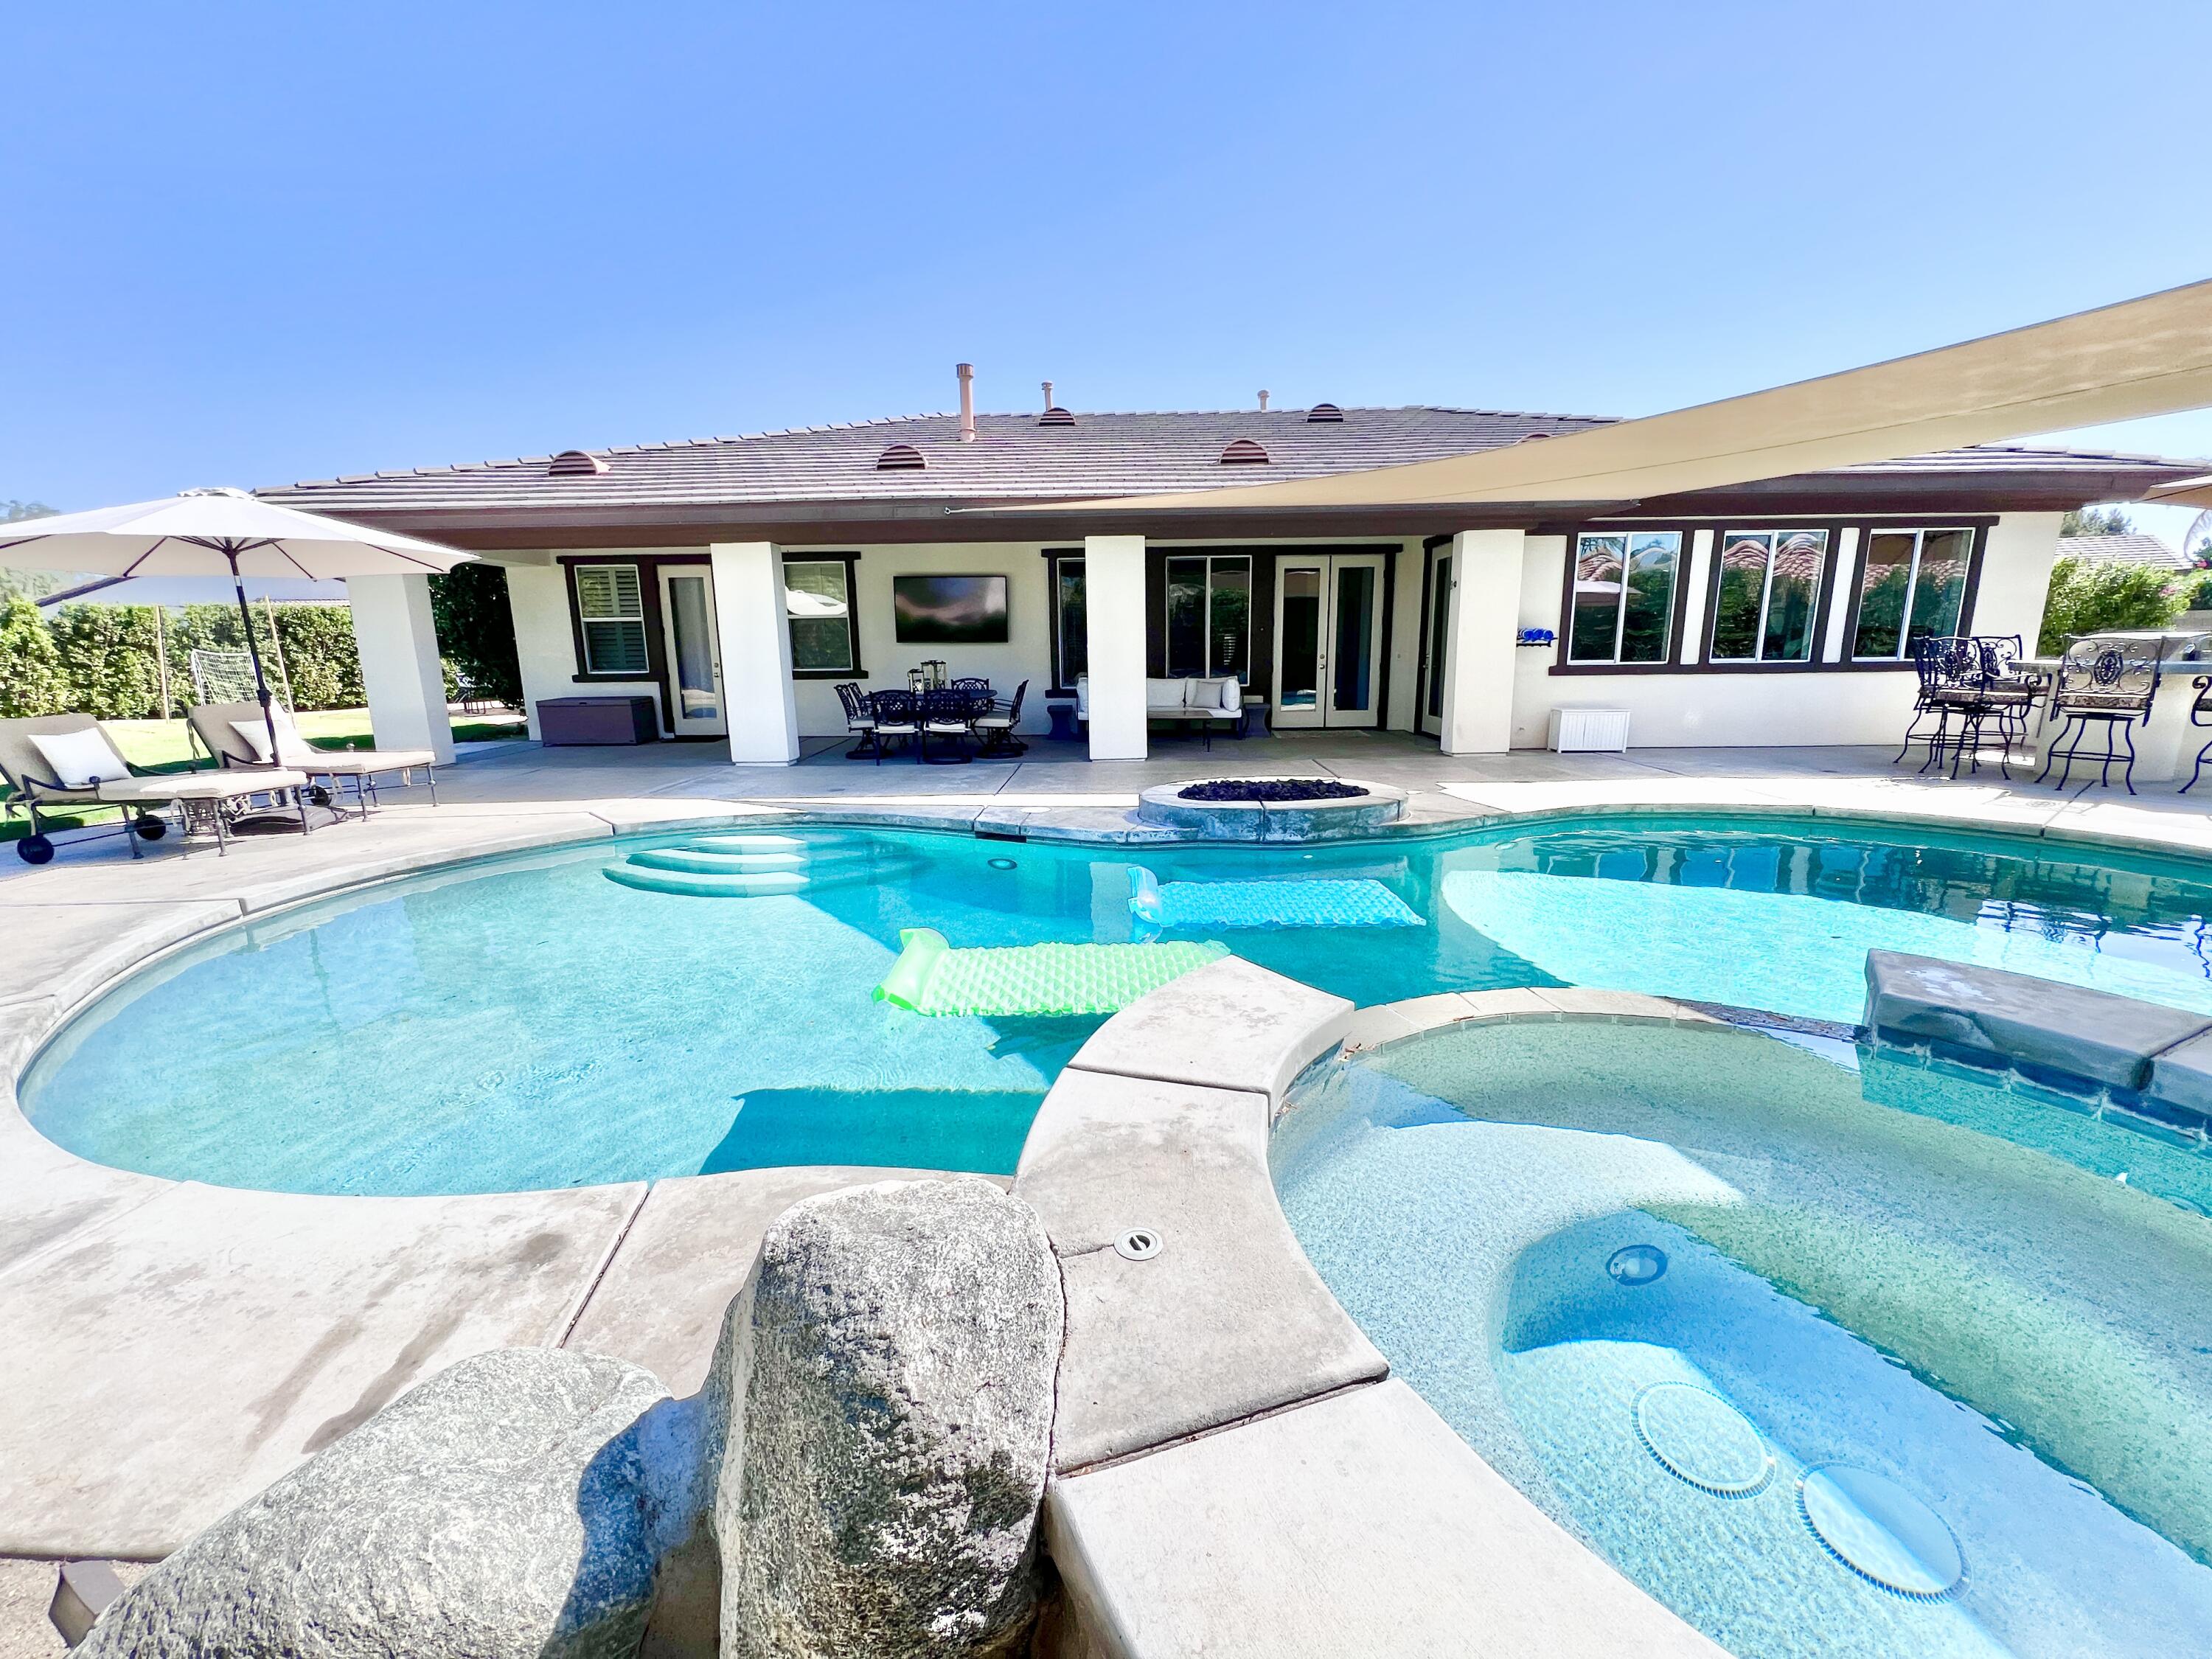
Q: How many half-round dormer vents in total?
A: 6